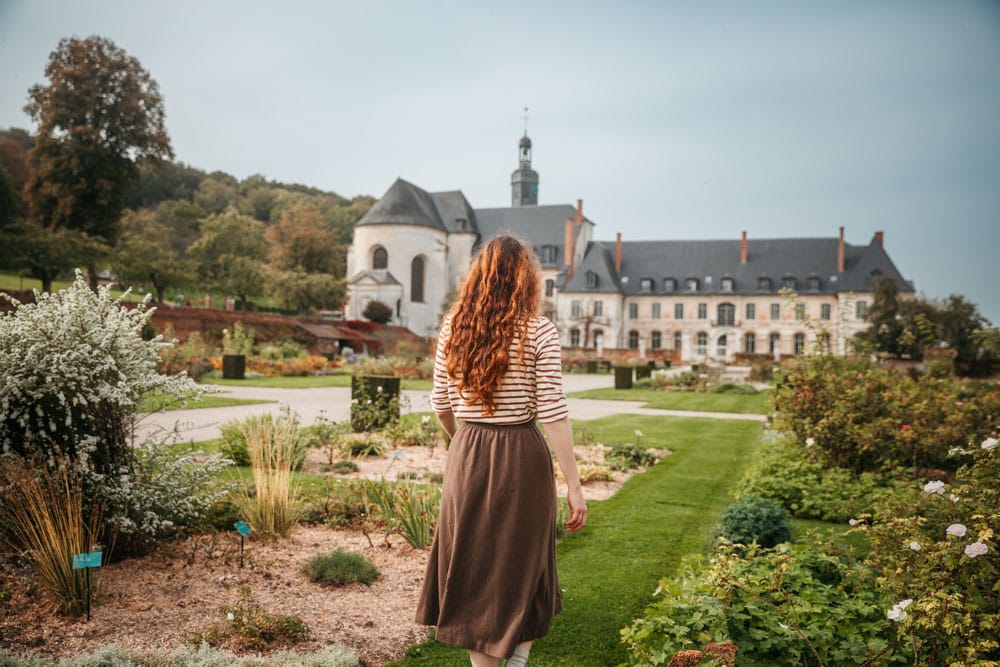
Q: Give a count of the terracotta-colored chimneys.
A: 6